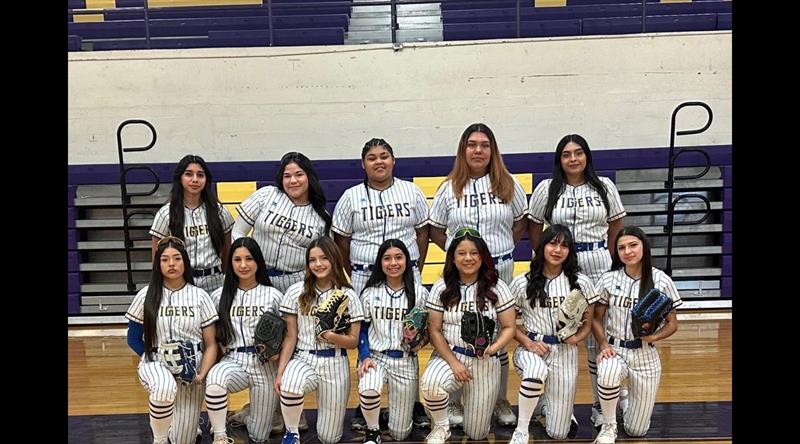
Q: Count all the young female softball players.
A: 12